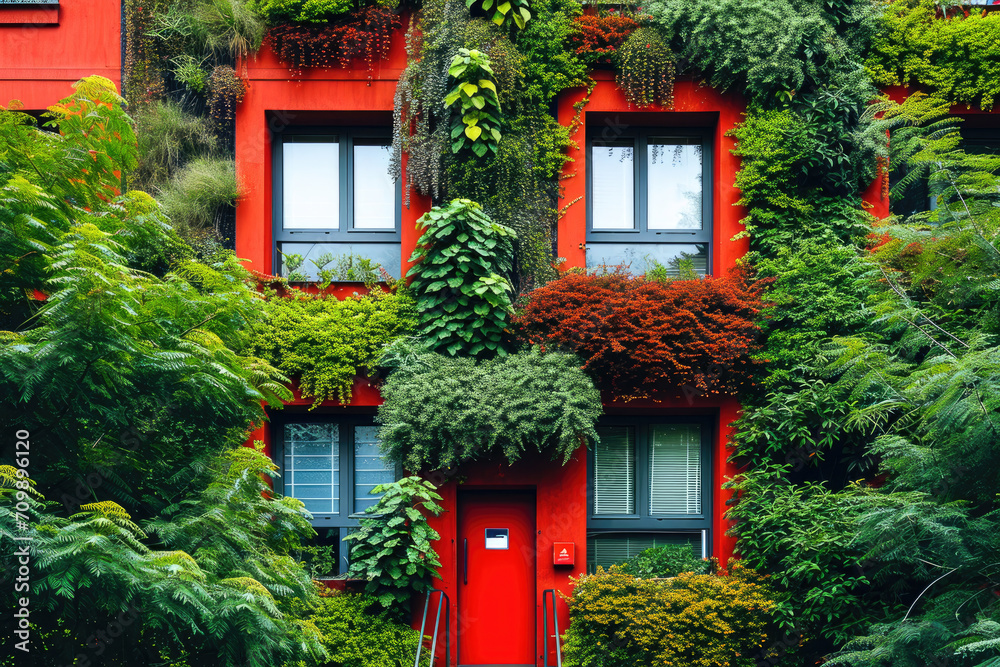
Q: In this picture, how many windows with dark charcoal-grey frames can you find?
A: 4